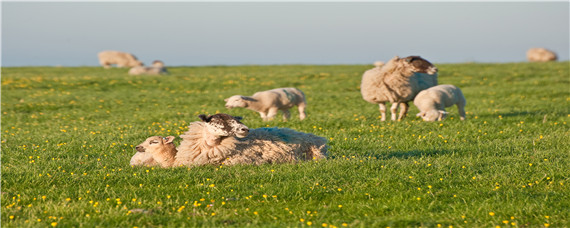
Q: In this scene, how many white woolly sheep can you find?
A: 8